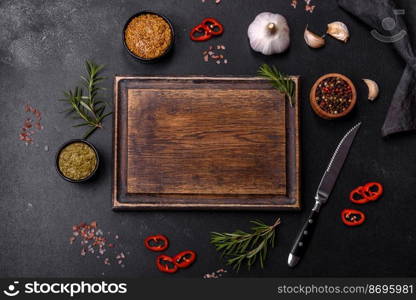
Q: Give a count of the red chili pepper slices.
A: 8